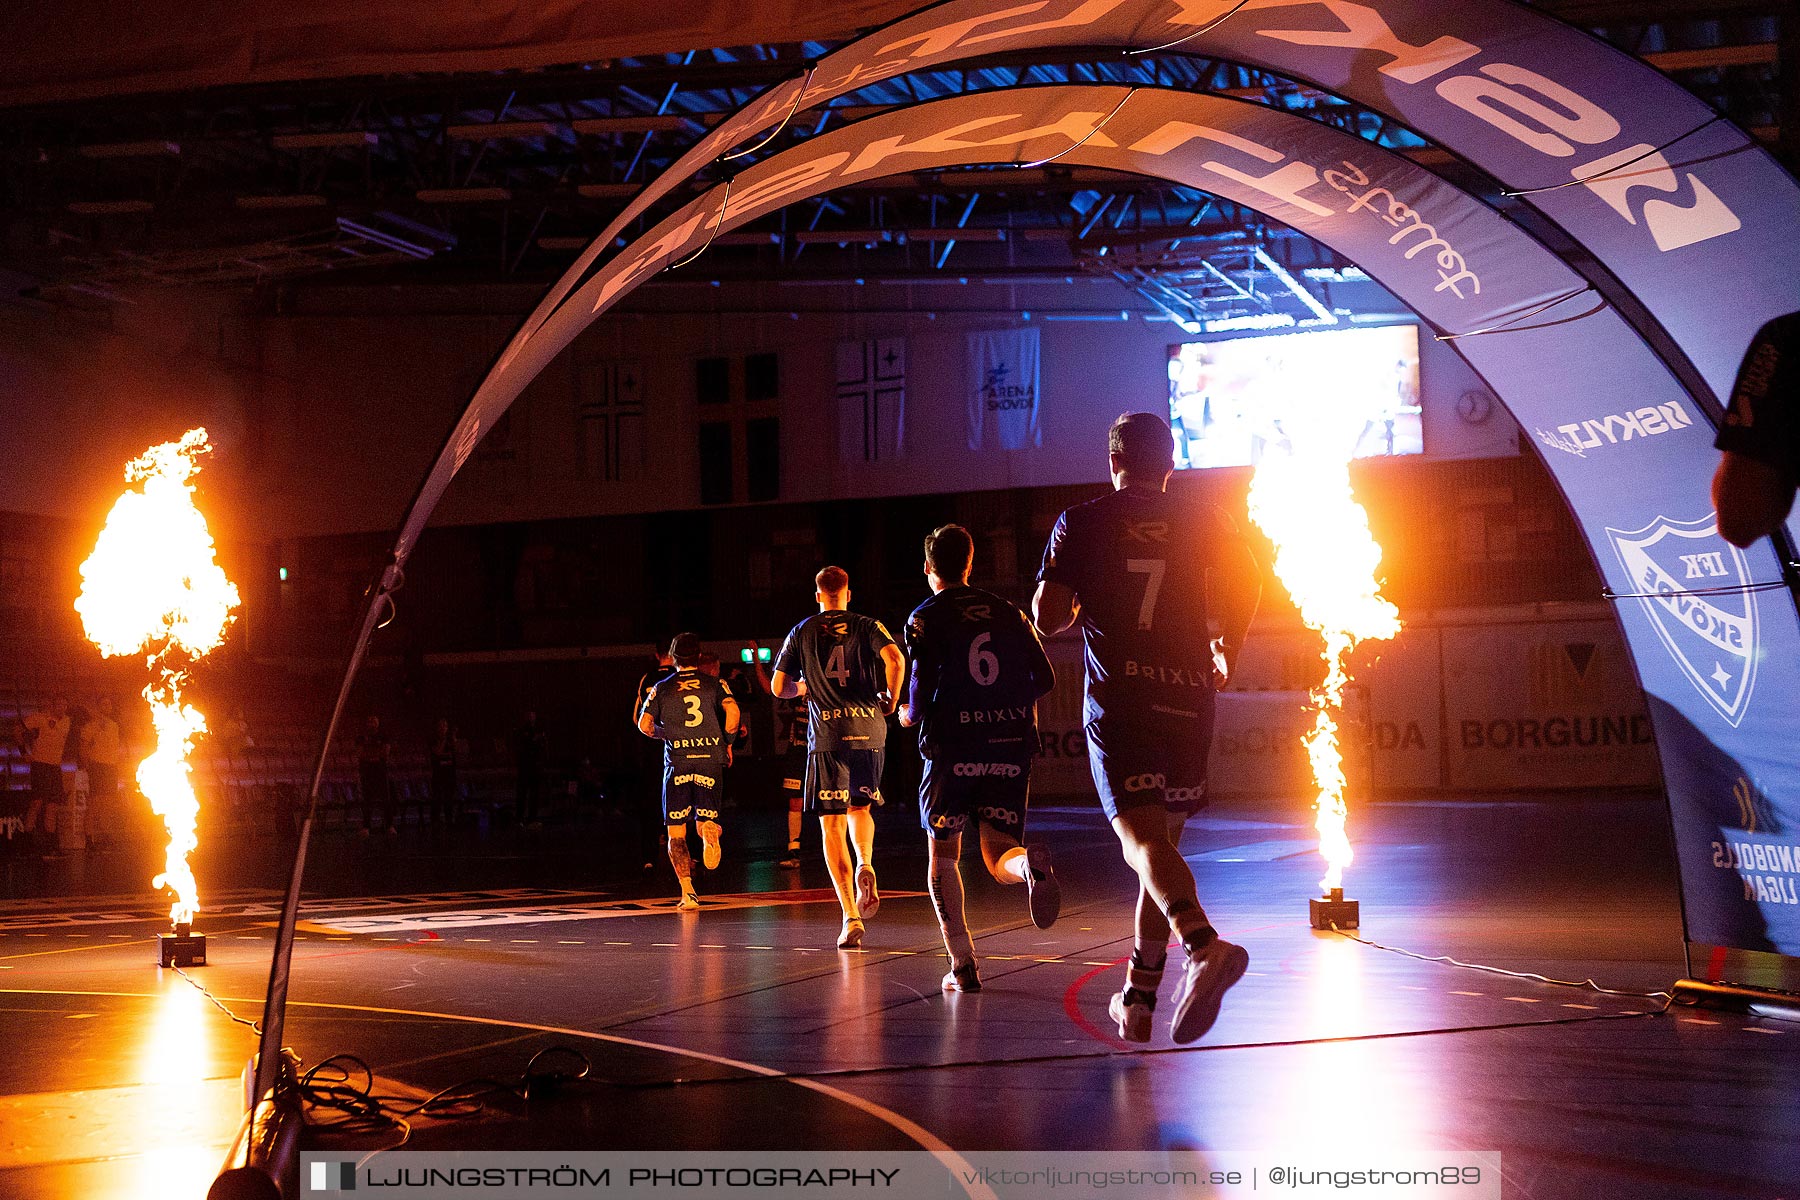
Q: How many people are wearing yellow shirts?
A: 2